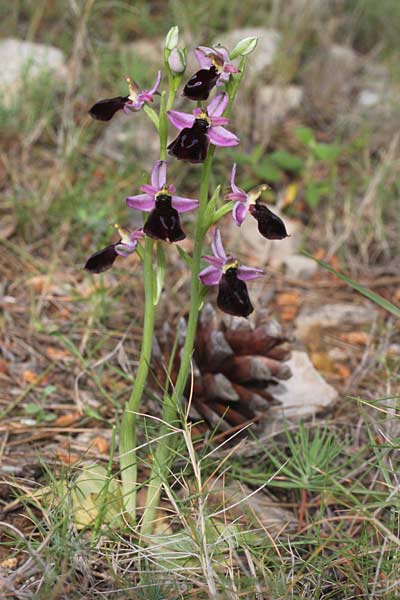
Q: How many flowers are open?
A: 7